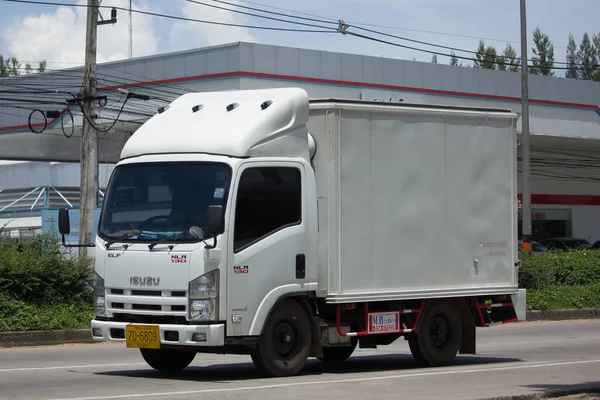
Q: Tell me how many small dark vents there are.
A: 4